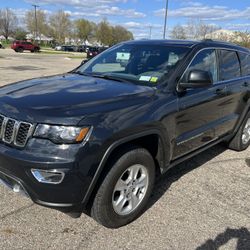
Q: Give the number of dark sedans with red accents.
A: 0